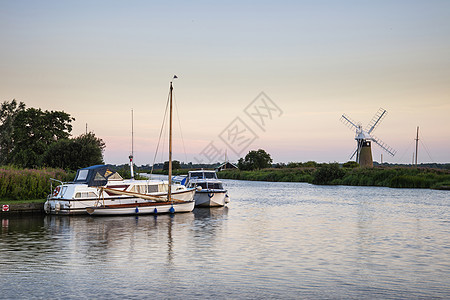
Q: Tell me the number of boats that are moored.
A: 3